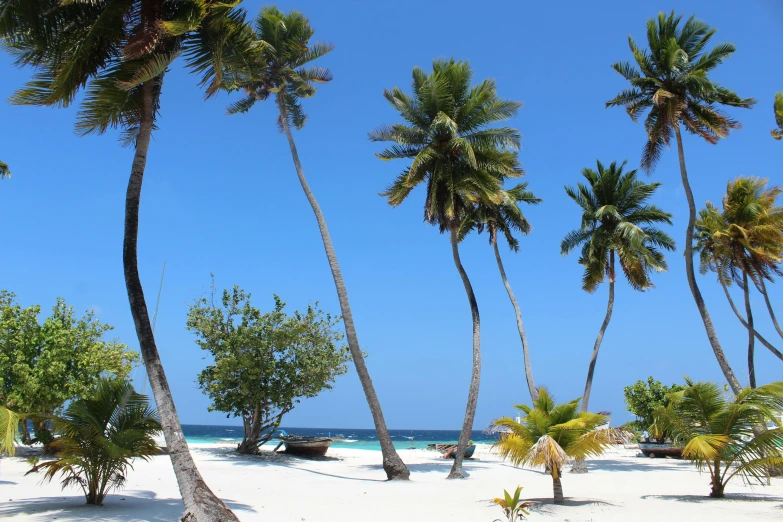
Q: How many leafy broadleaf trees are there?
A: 3